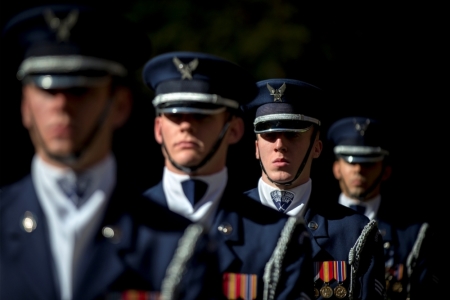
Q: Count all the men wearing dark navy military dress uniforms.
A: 4